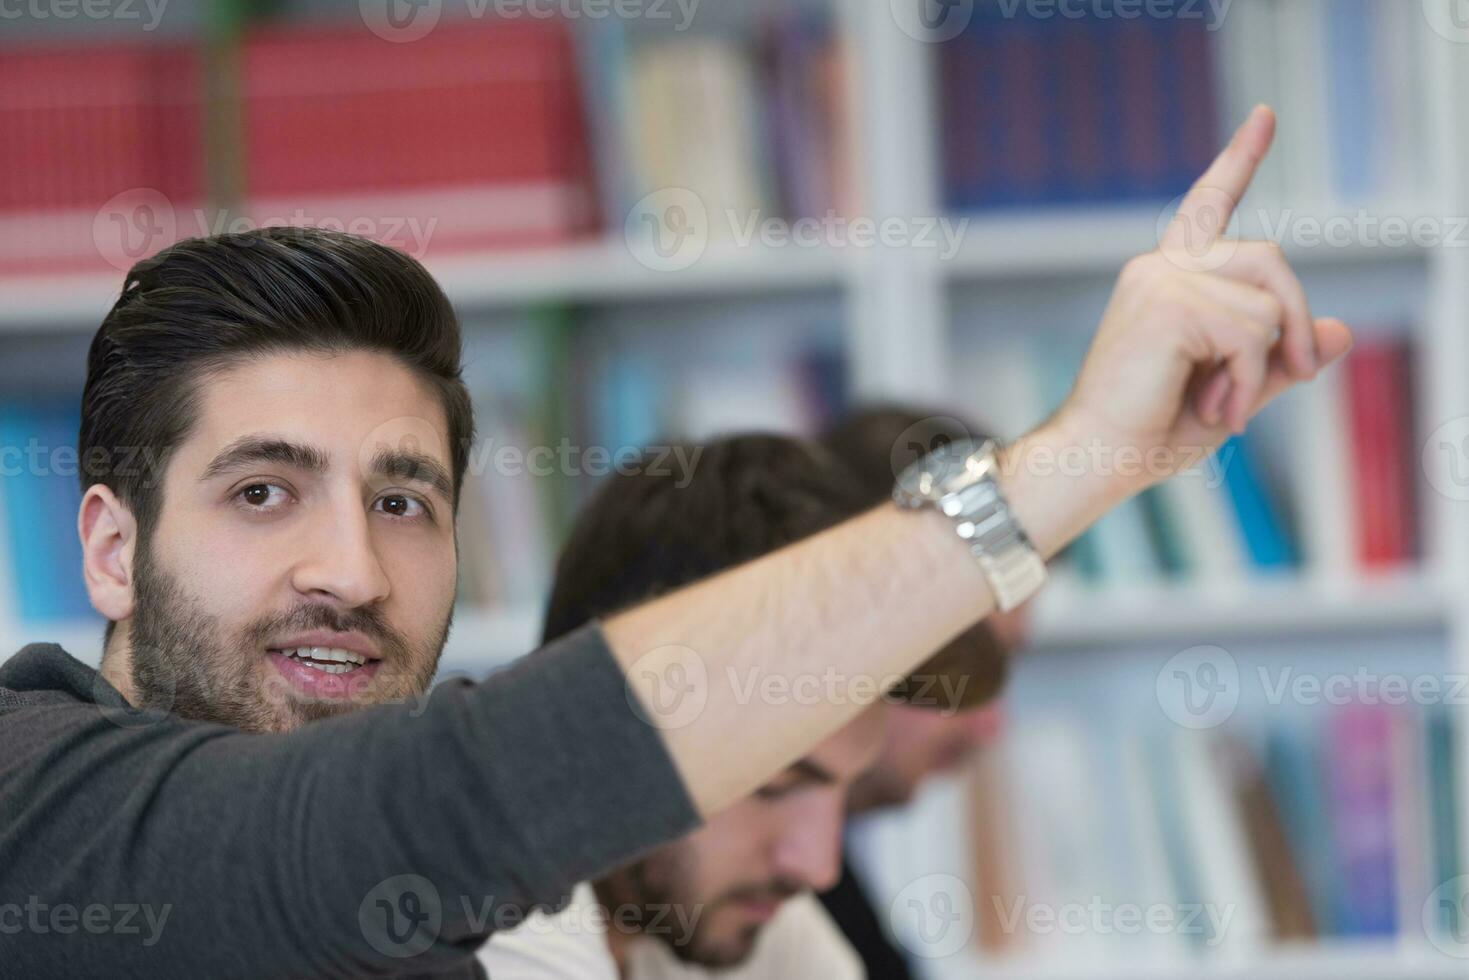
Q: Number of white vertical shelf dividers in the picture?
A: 2